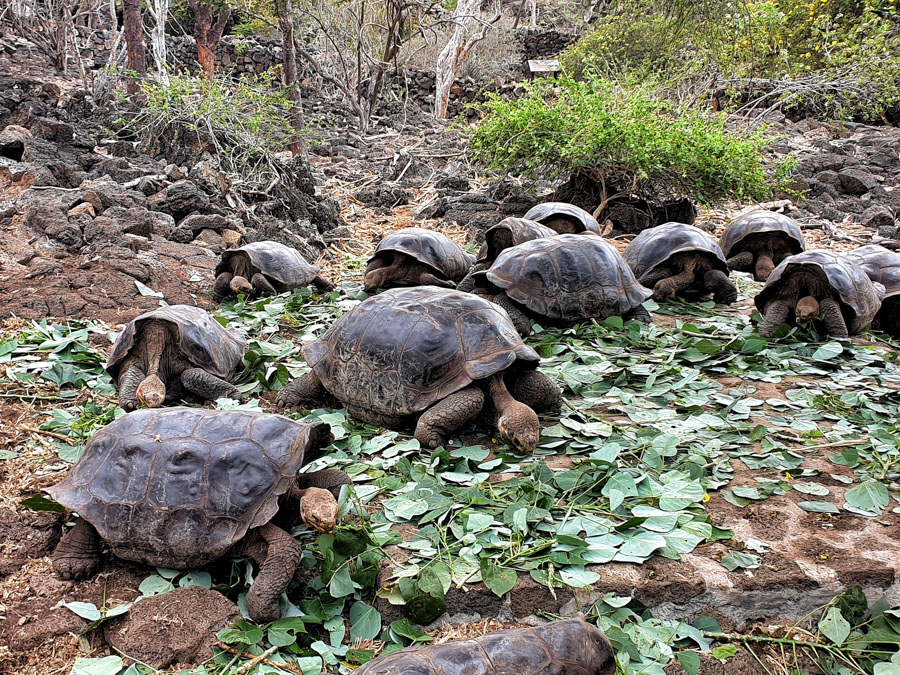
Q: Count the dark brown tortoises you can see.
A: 13